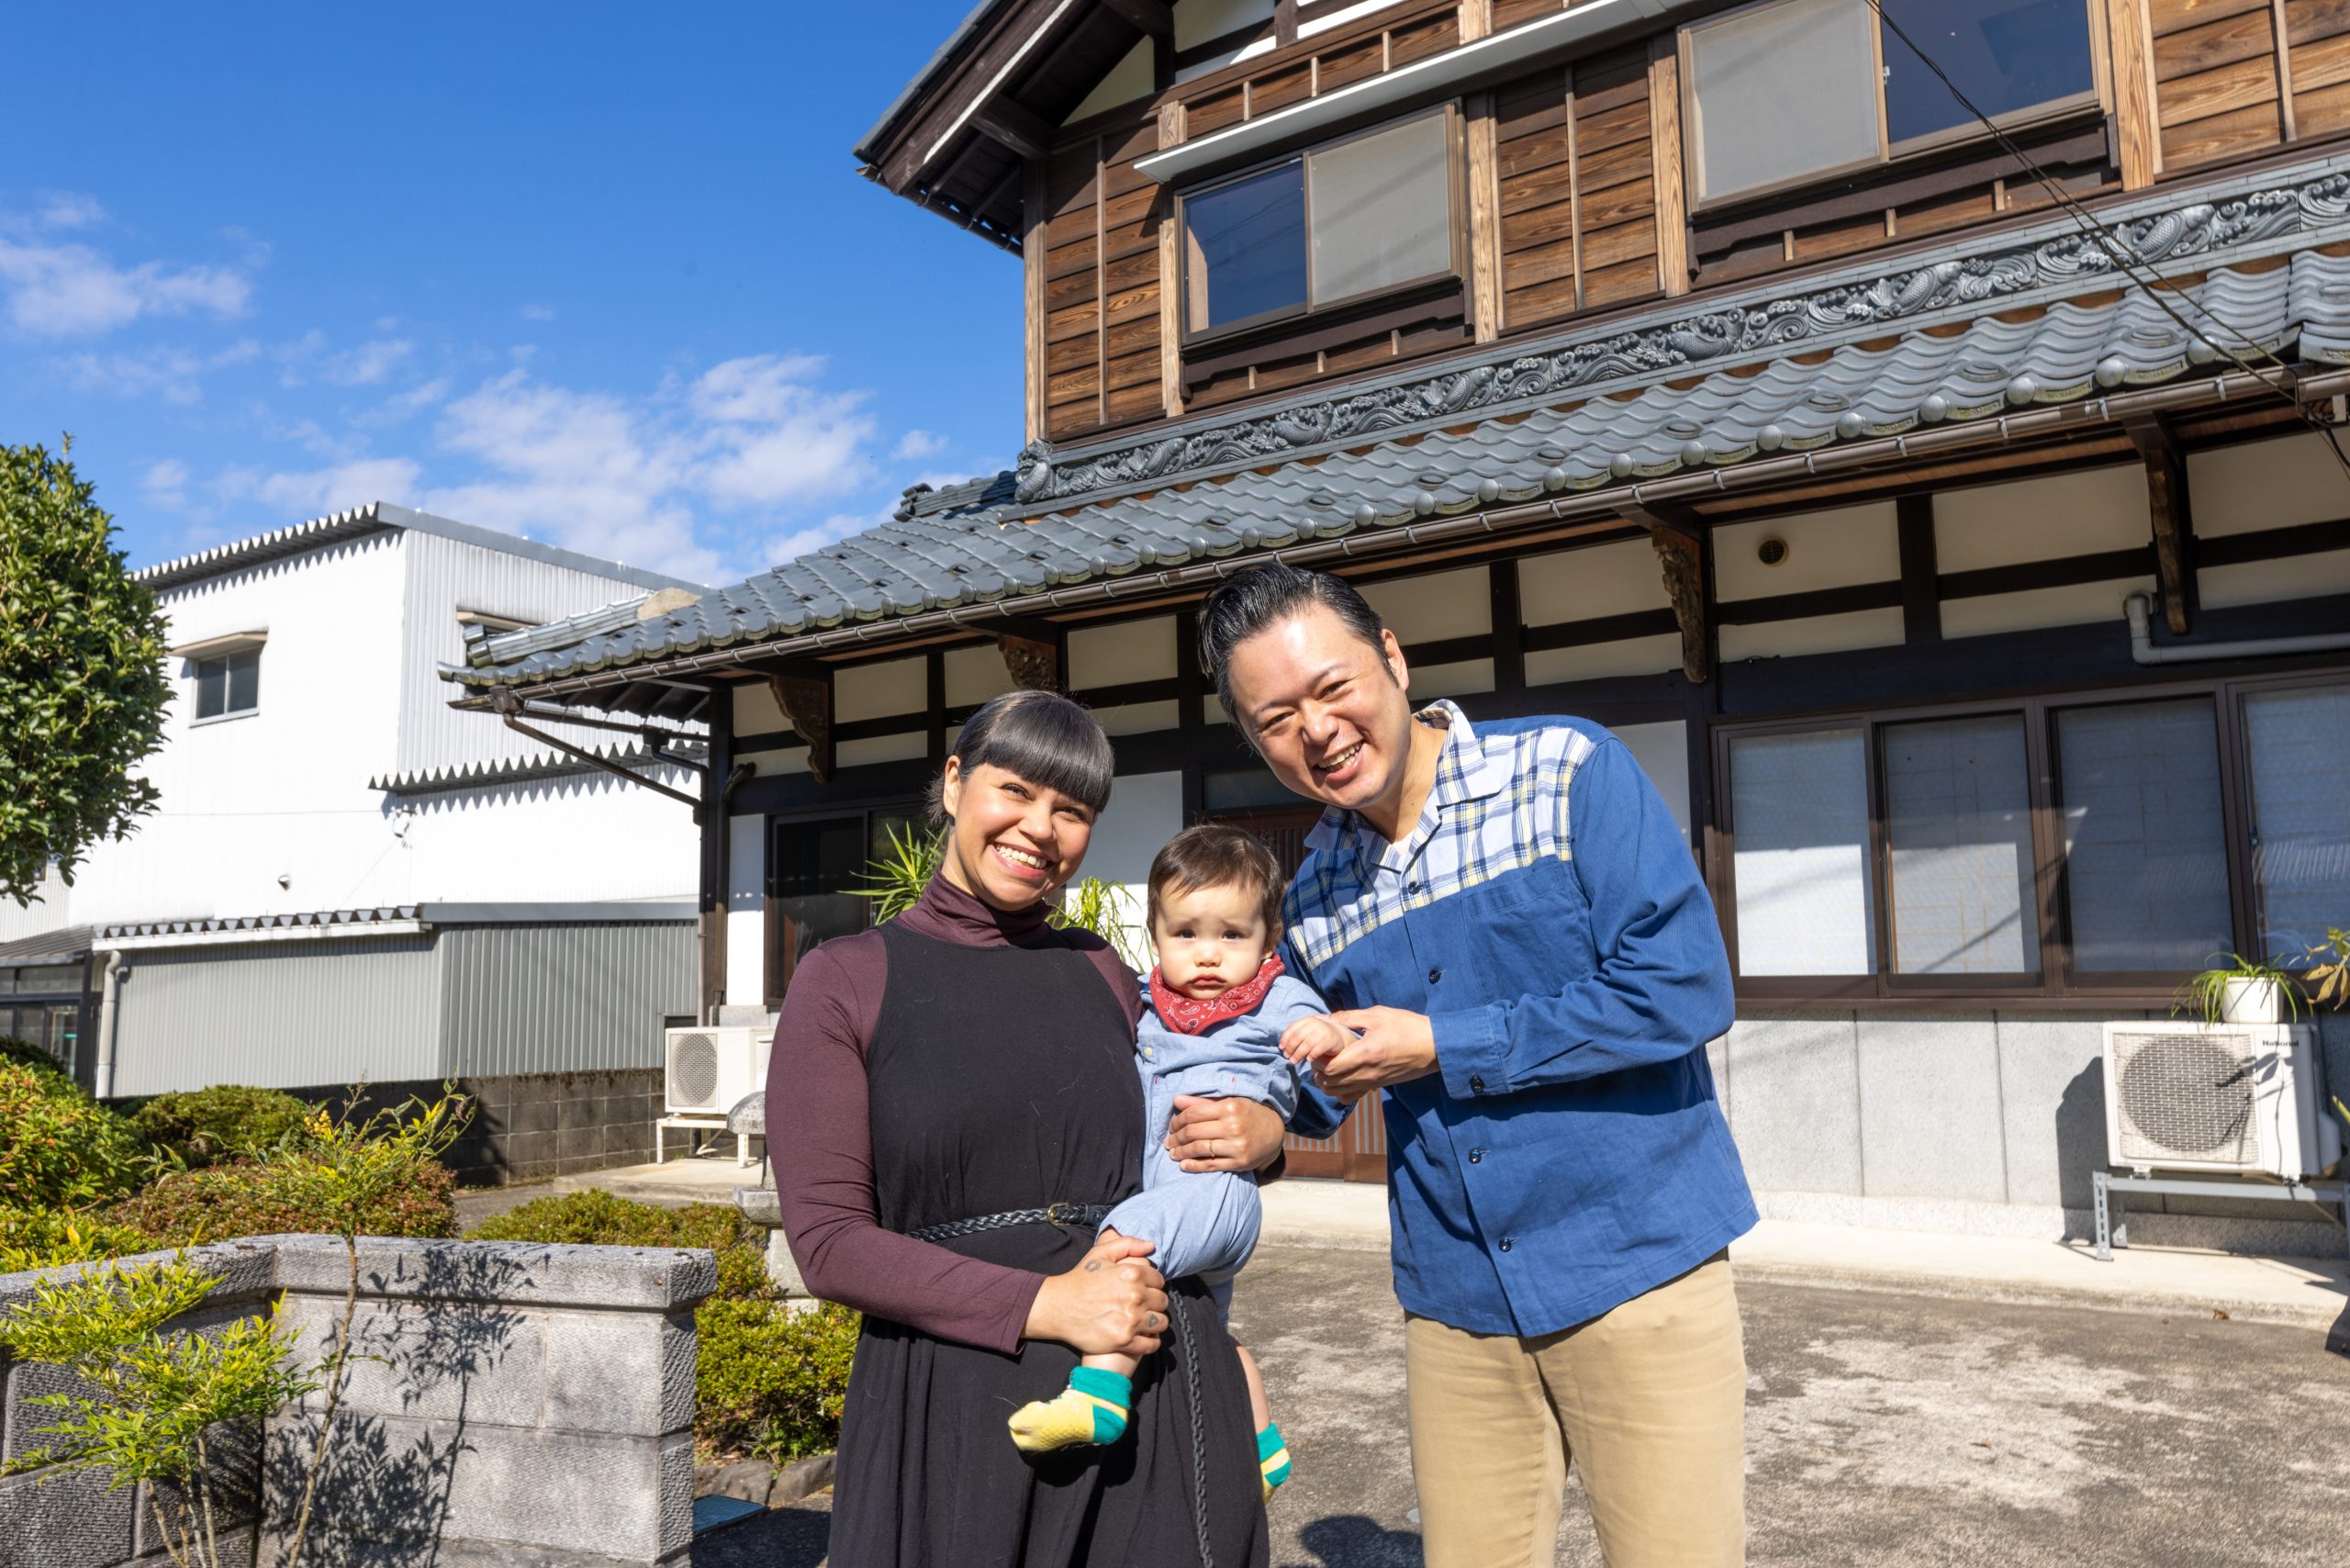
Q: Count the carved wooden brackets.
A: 4